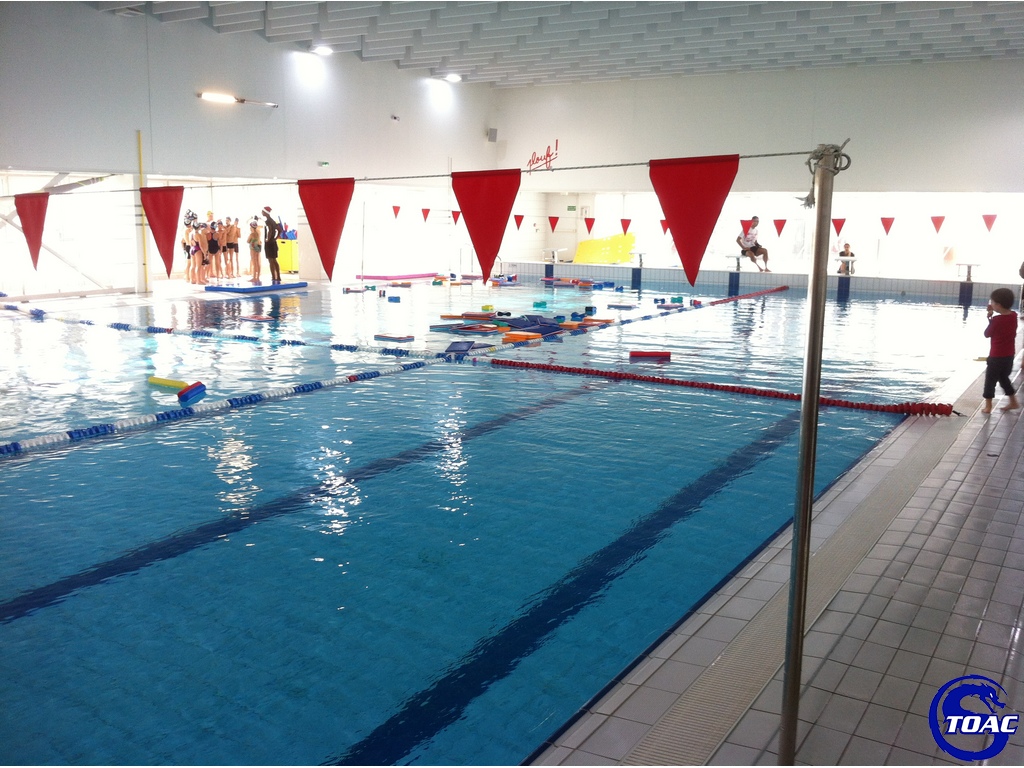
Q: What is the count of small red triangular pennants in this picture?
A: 14